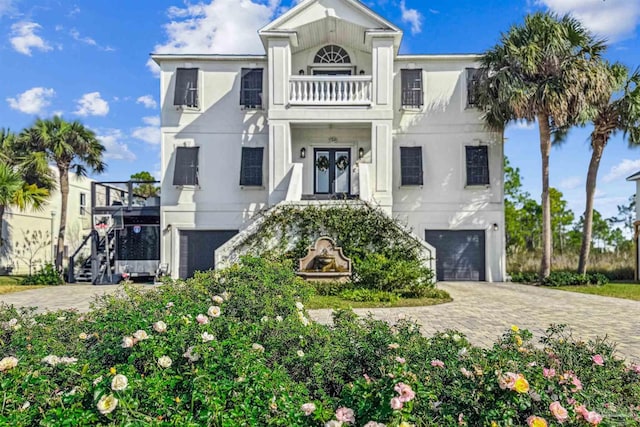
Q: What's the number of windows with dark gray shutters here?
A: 8